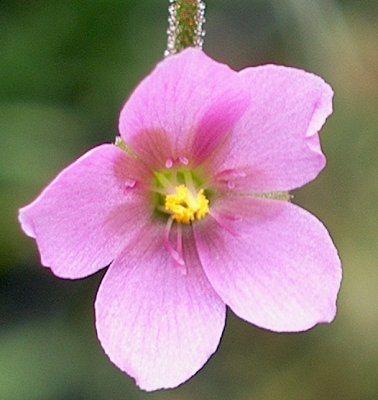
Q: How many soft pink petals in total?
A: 5